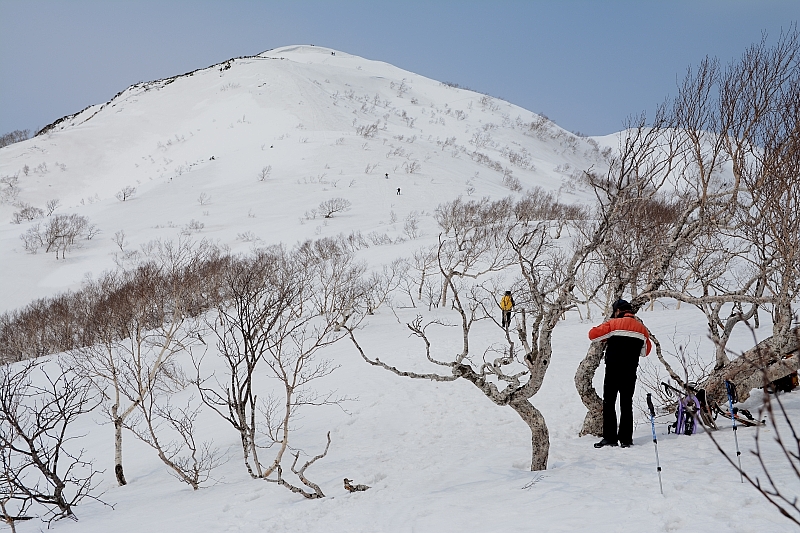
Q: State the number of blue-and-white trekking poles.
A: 2